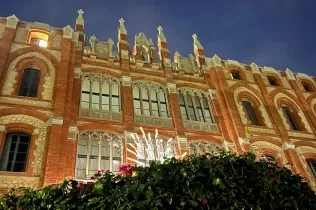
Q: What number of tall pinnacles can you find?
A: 4